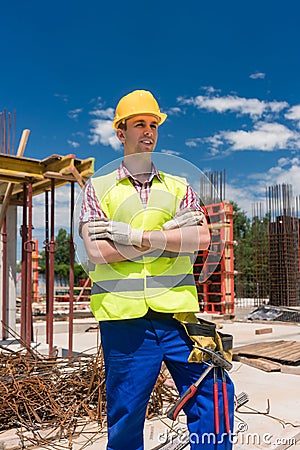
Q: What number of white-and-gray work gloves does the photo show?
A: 2